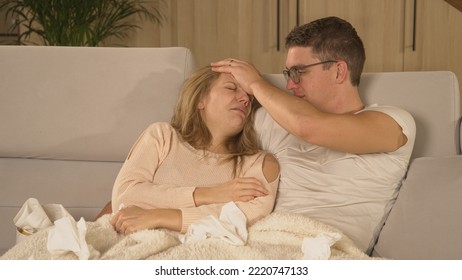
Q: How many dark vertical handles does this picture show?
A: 3